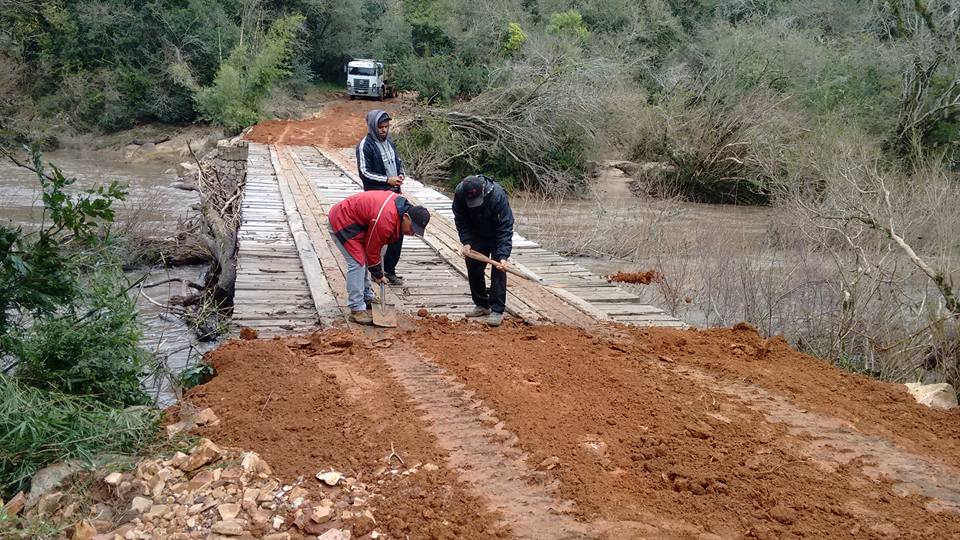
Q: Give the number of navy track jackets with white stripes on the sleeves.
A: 1